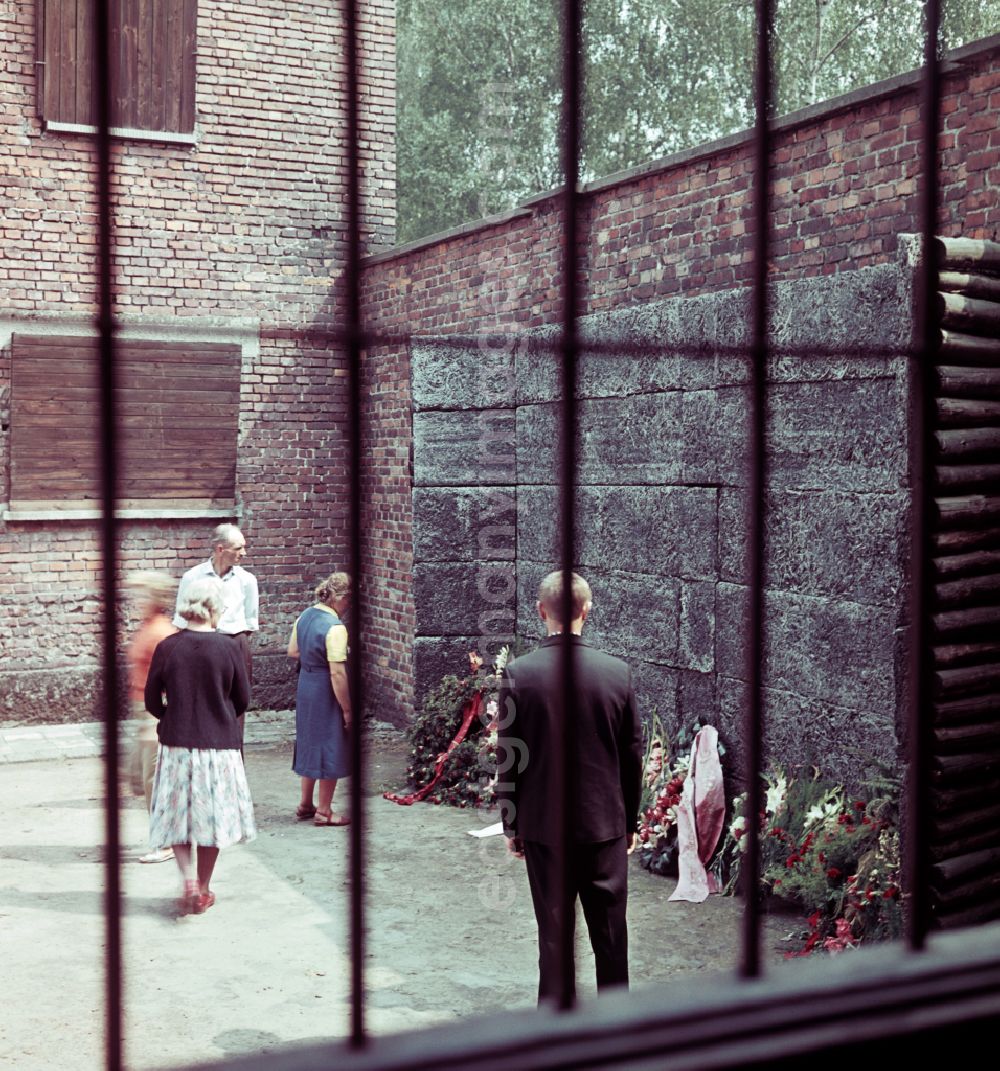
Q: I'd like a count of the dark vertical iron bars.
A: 5